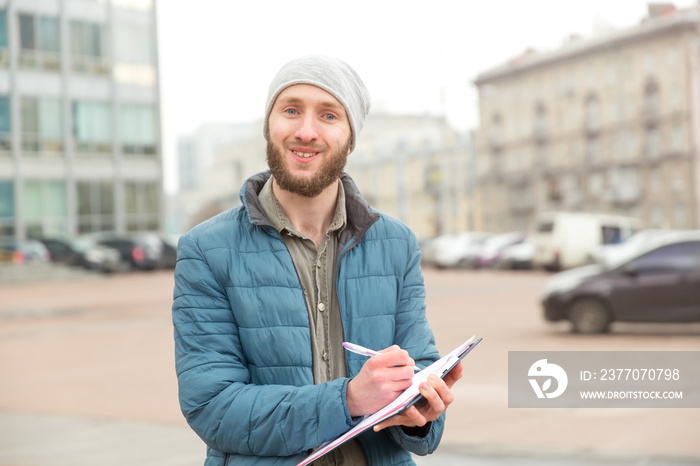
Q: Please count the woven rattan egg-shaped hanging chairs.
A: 0